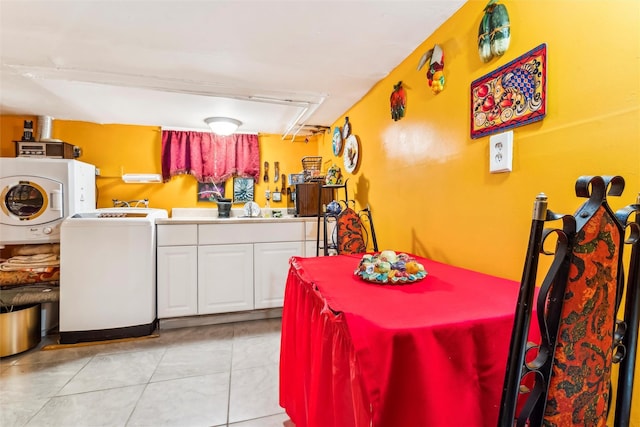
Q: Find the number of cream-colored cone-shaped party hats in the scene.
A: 0